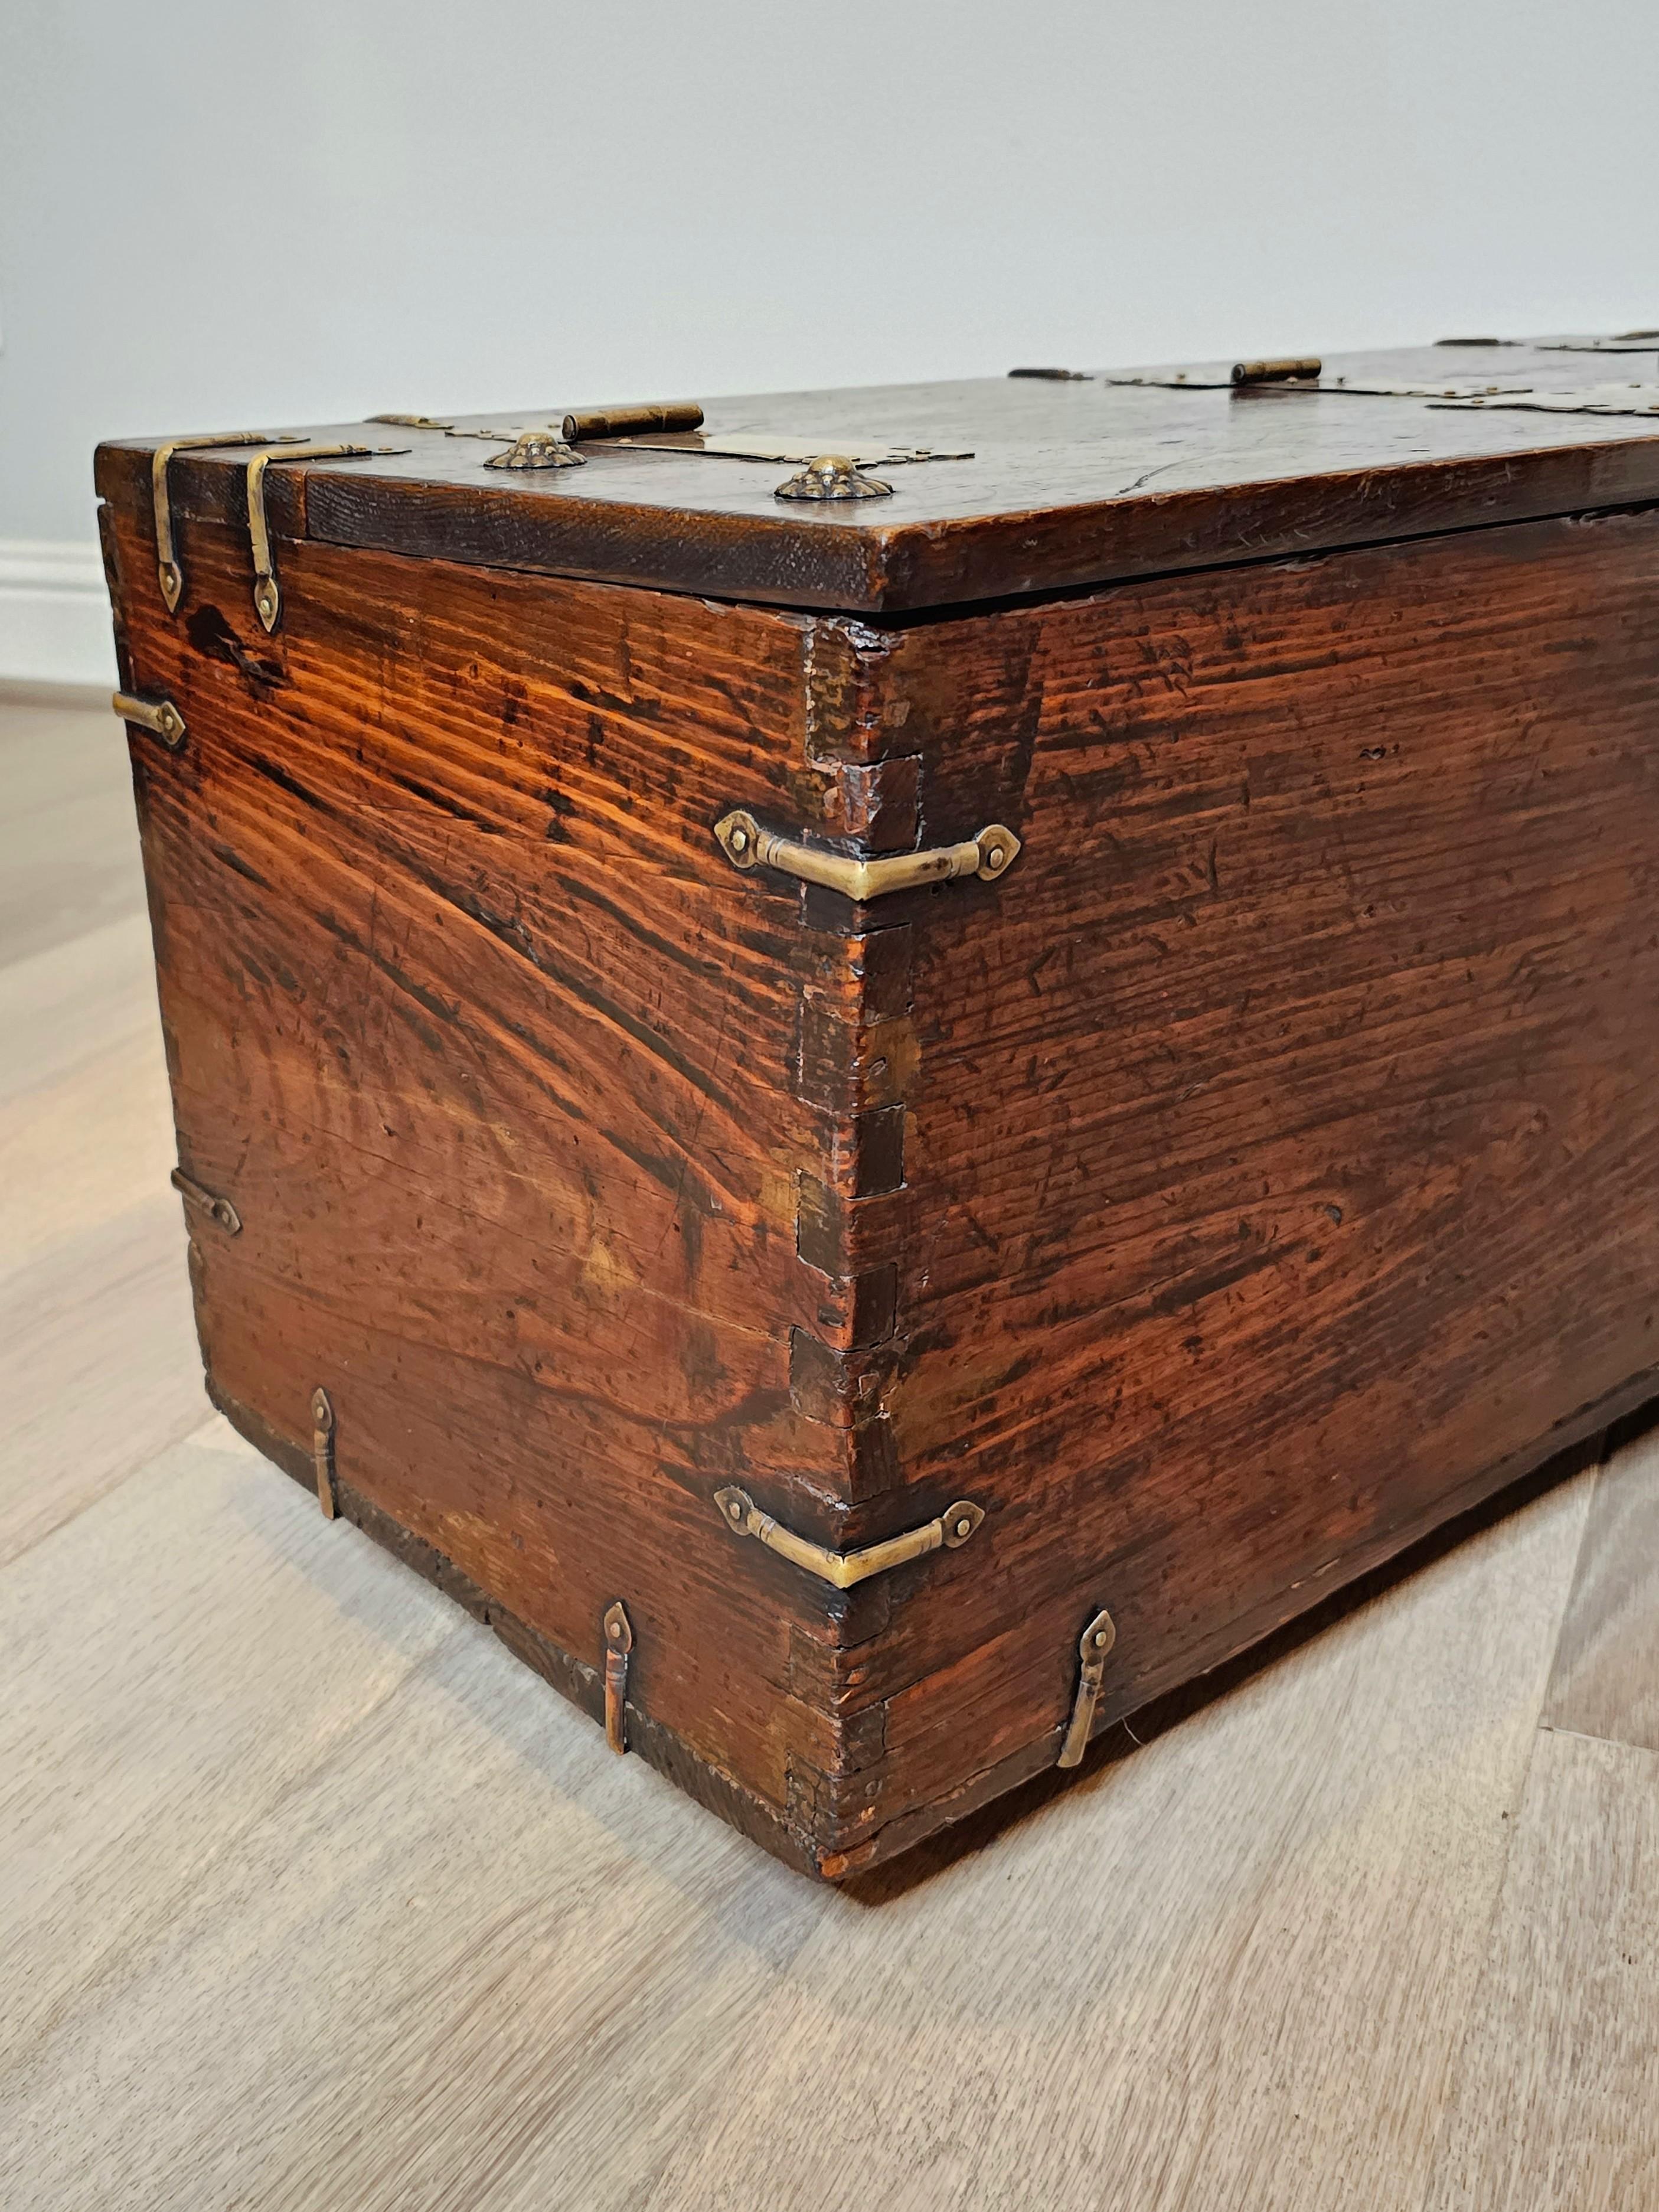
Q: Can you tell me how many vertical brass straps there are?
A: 5